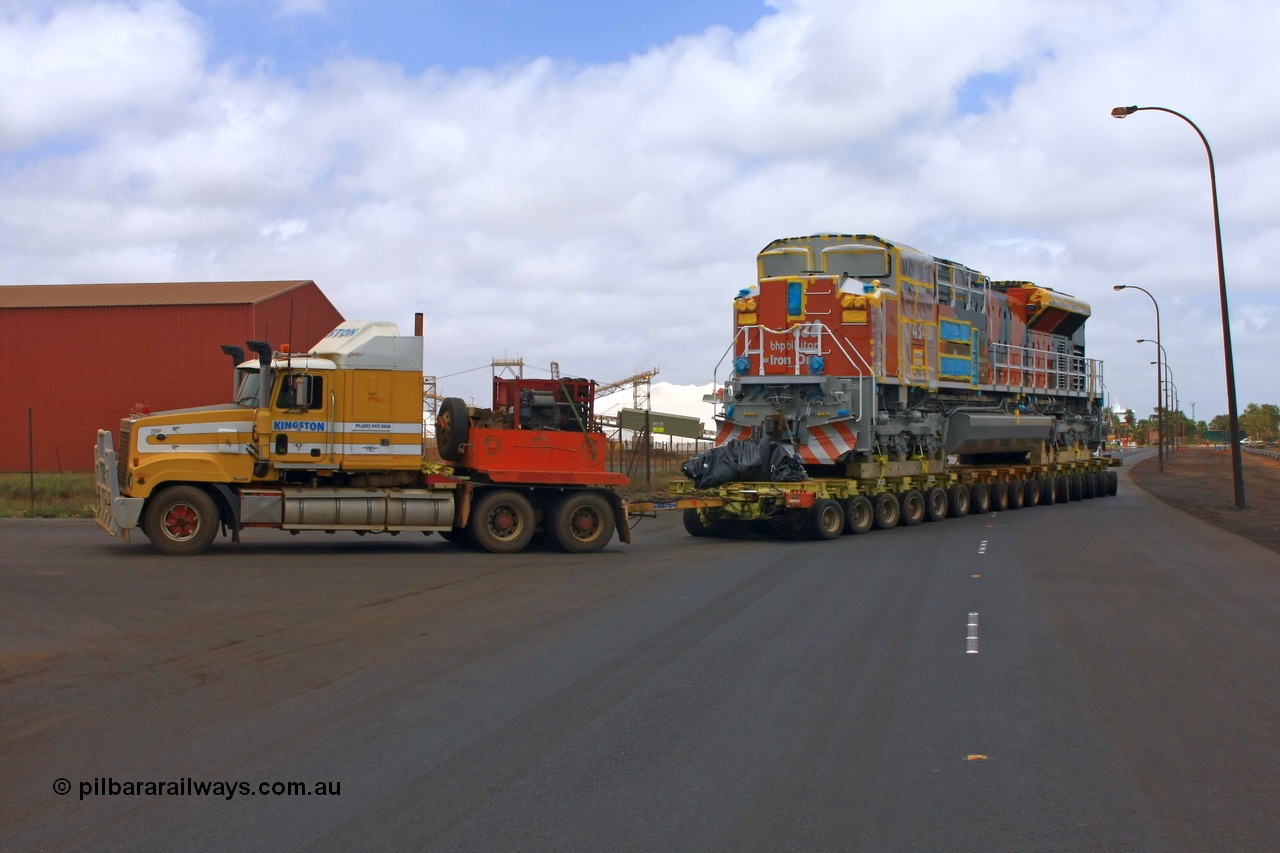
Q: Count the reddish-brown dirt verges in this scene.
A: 1